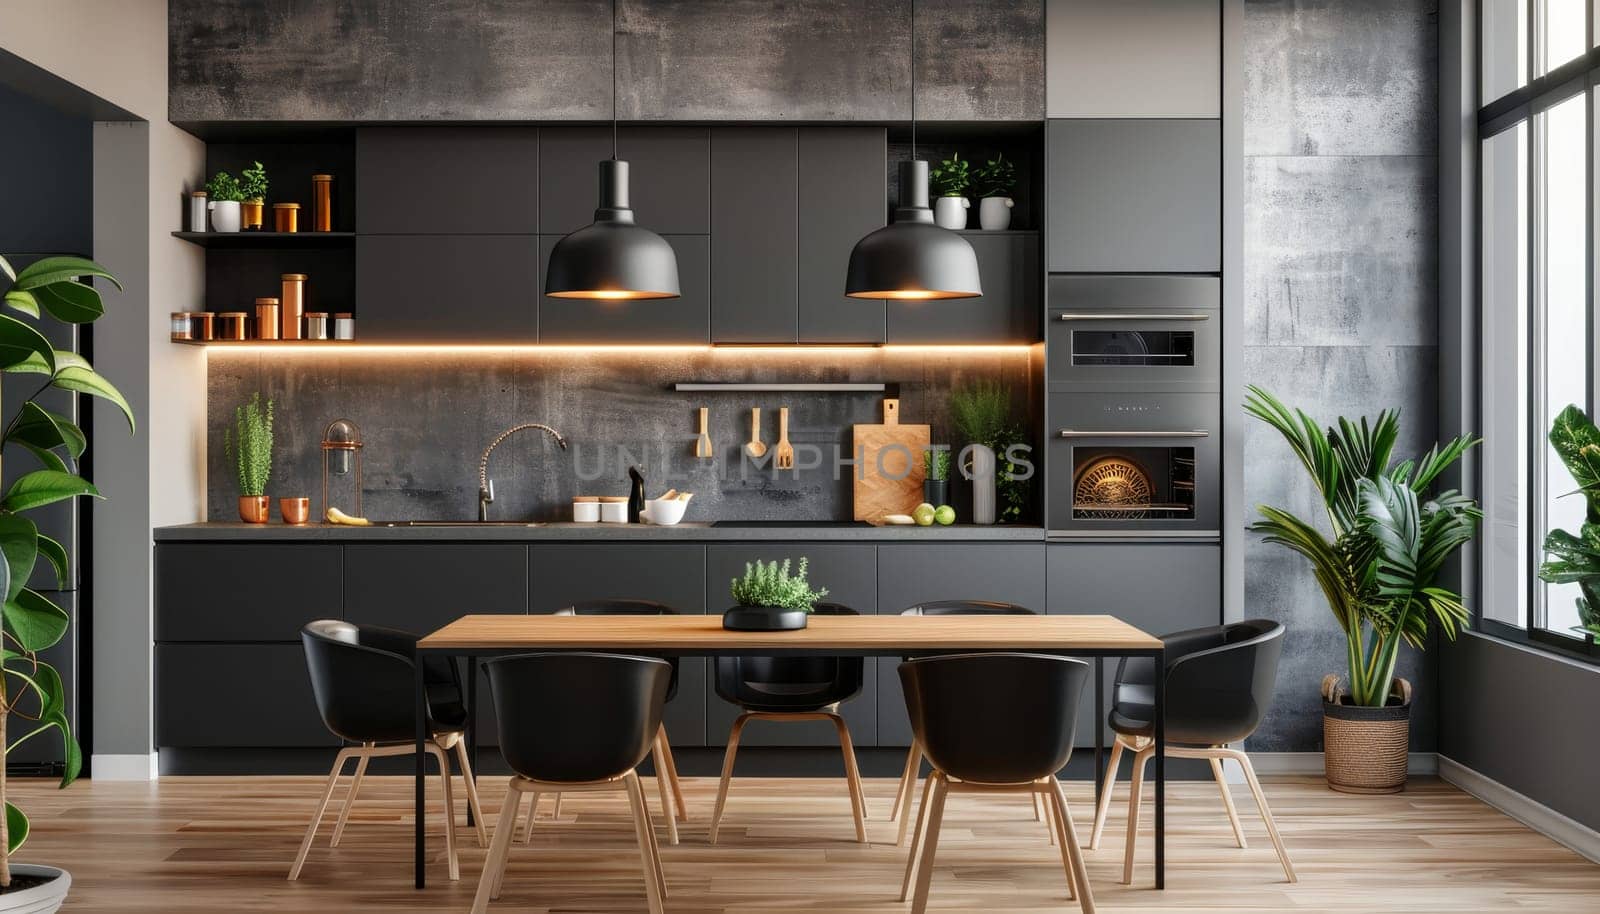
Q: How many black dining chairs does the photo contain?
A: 7